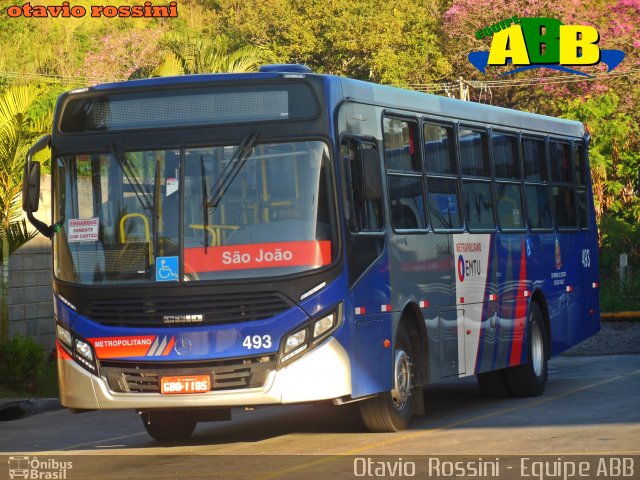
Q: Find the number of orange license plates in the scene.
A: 1